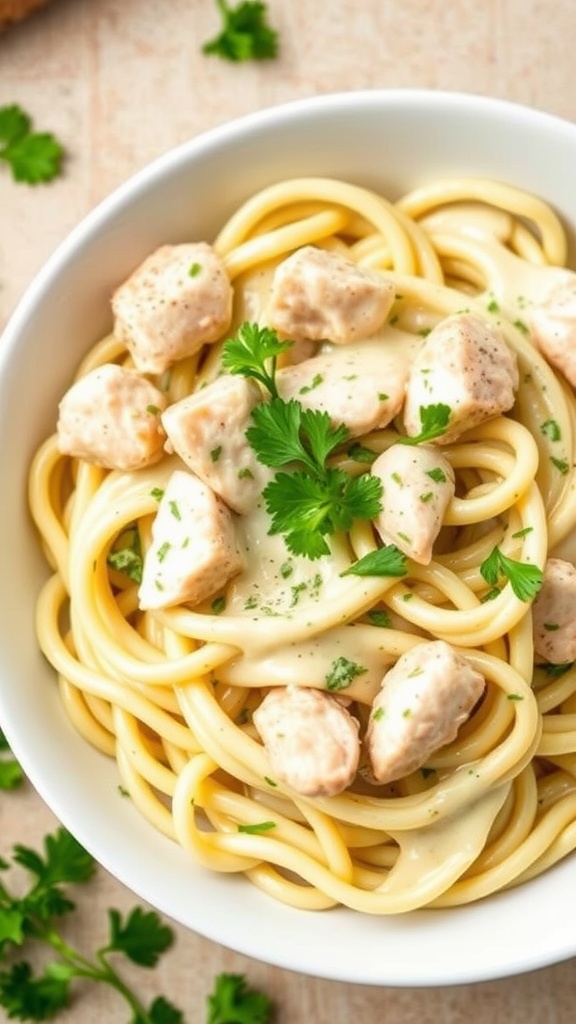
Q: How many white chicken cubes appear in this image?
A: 12